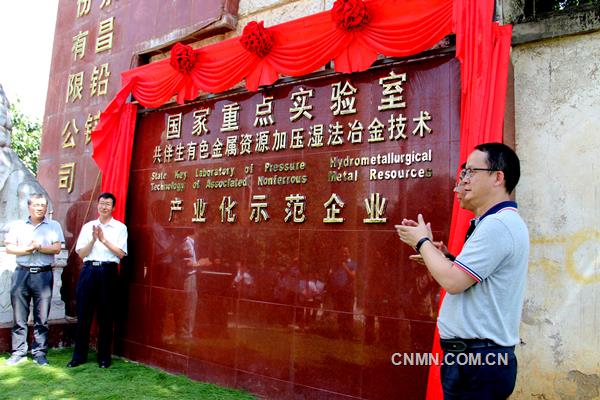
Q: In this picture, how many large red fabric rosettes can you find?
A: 3